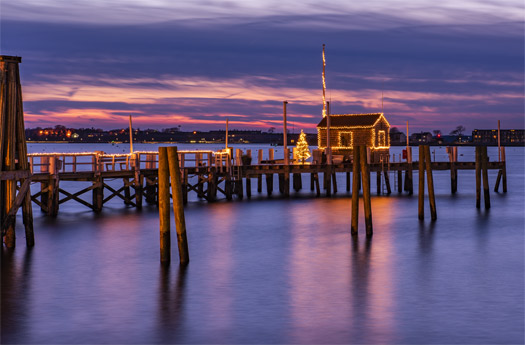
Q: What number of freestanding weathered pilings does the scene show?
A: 8